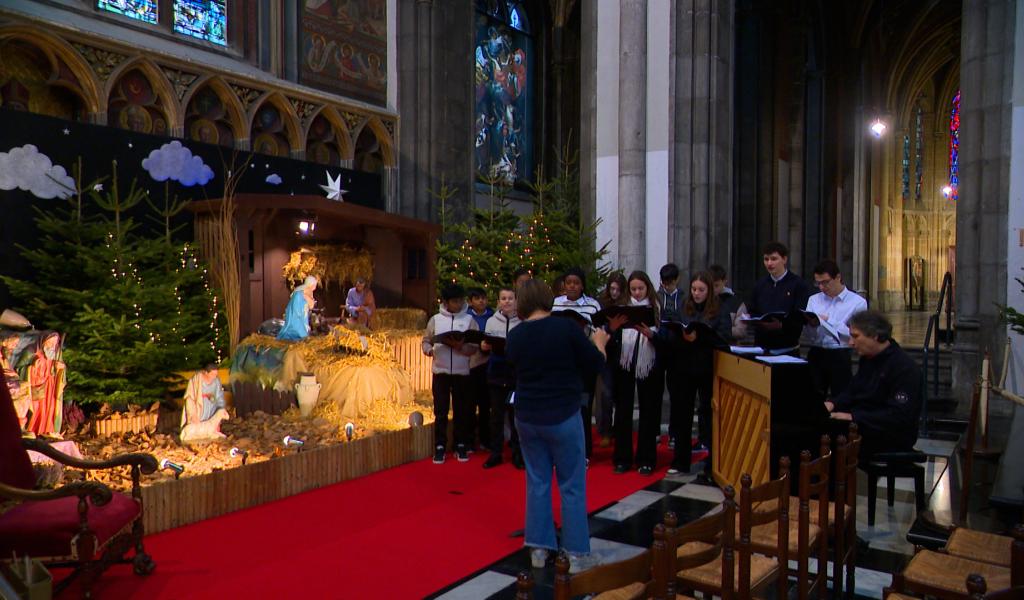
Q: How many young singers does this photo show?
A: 13